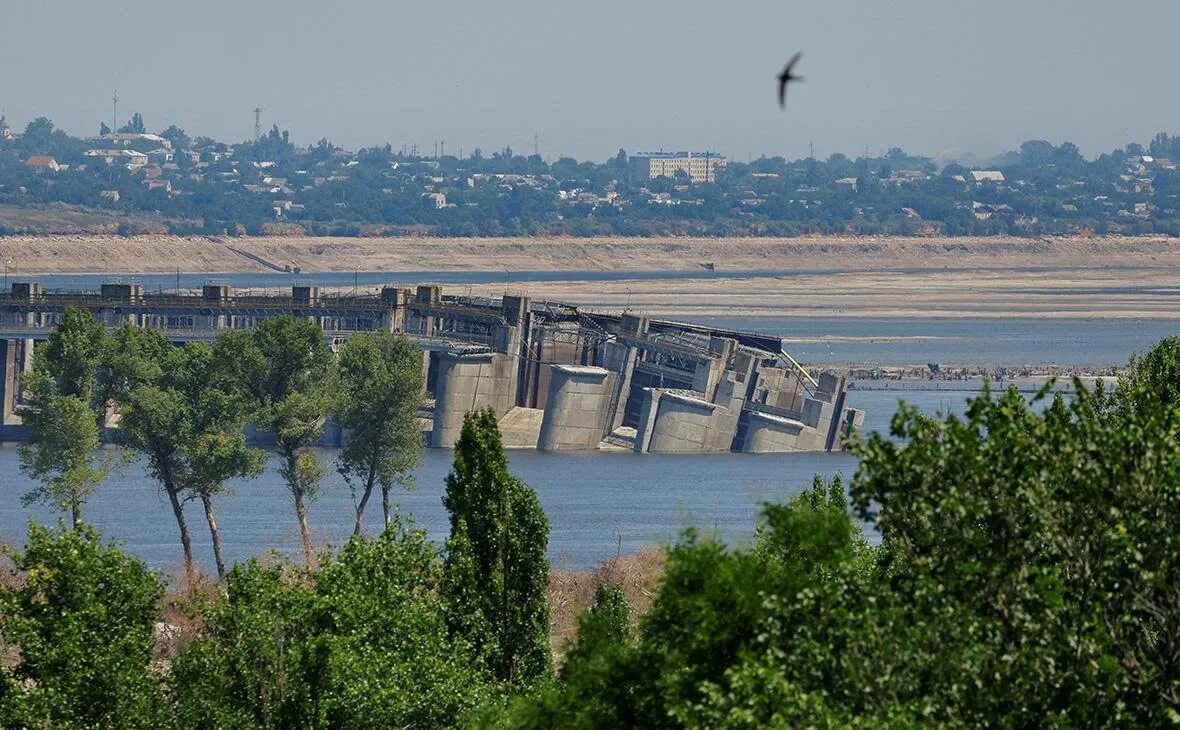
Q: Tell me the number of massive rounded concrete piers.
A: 4